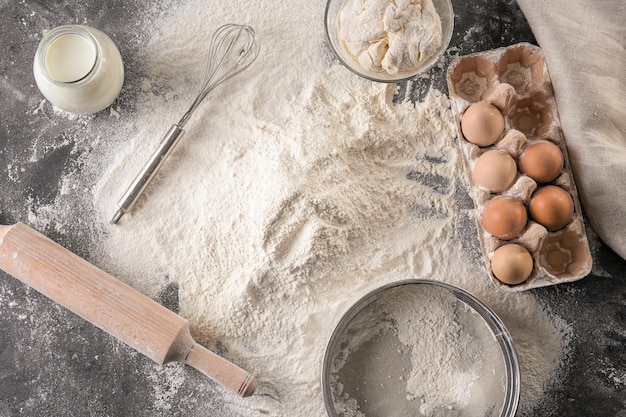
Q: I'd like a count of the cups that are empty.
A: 4